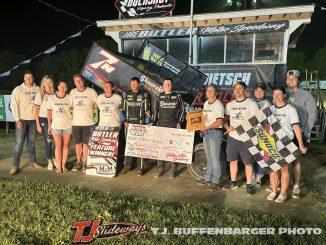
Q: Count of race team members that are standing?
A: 12